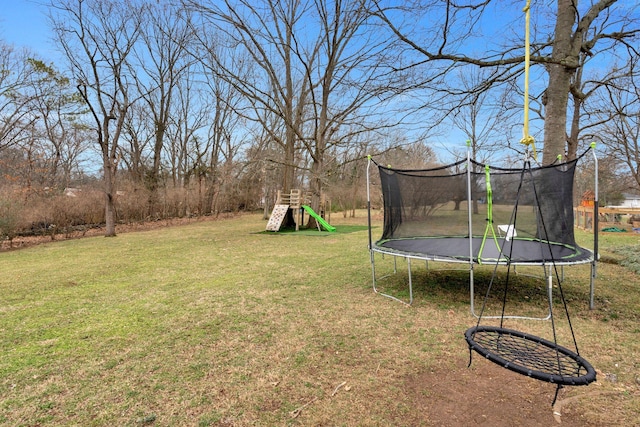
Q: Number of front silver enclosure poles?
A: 3